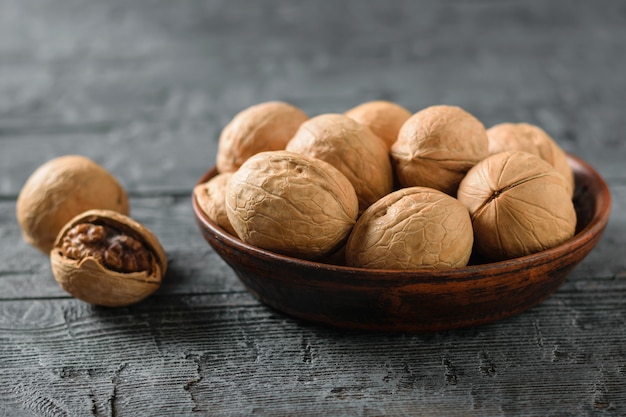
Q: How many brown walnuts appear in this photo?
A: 11